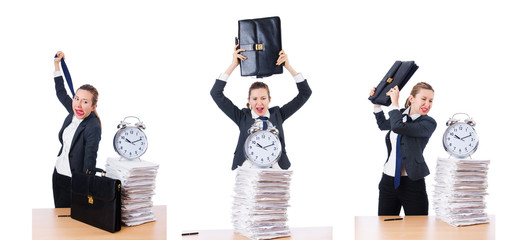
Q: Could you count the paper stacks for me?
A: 3